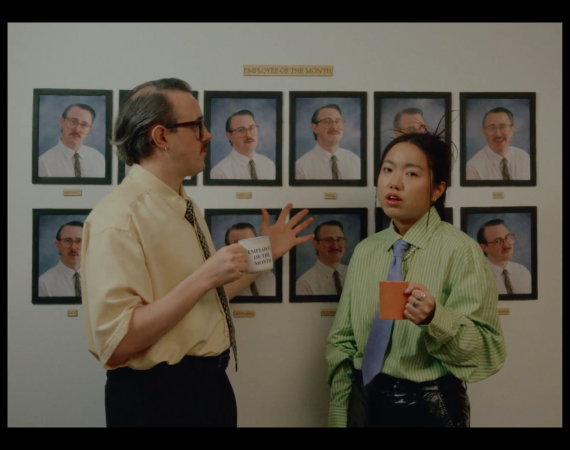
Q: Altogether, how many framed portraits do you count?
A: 11